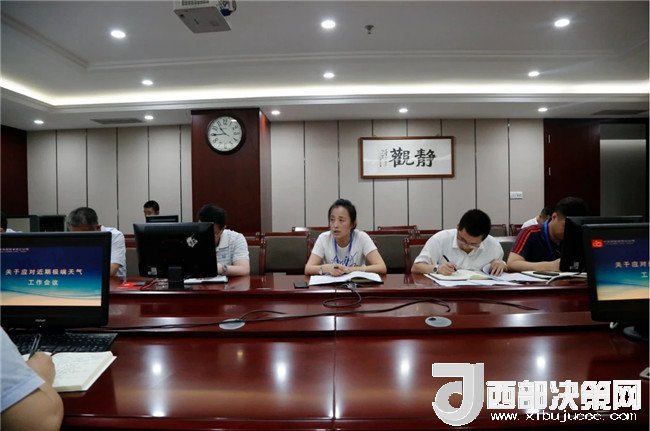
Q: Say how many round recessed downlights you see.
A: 11